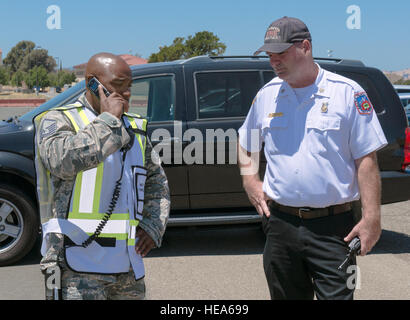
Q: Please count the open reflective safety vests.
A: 1